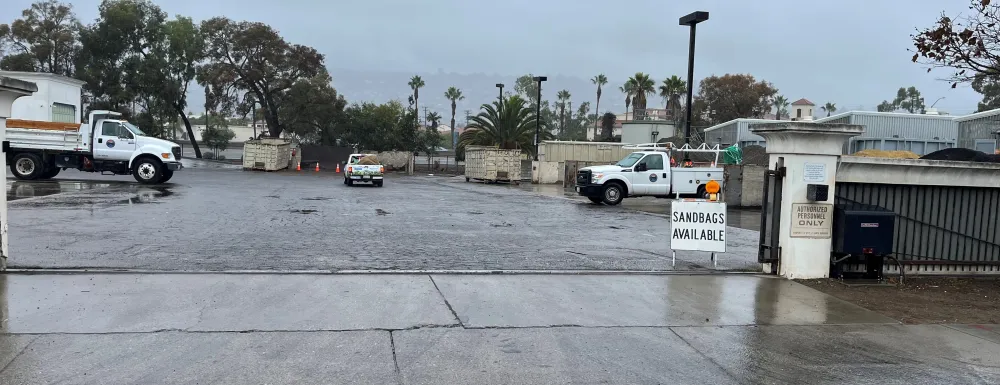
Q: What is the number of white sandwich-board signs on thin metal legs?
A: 1